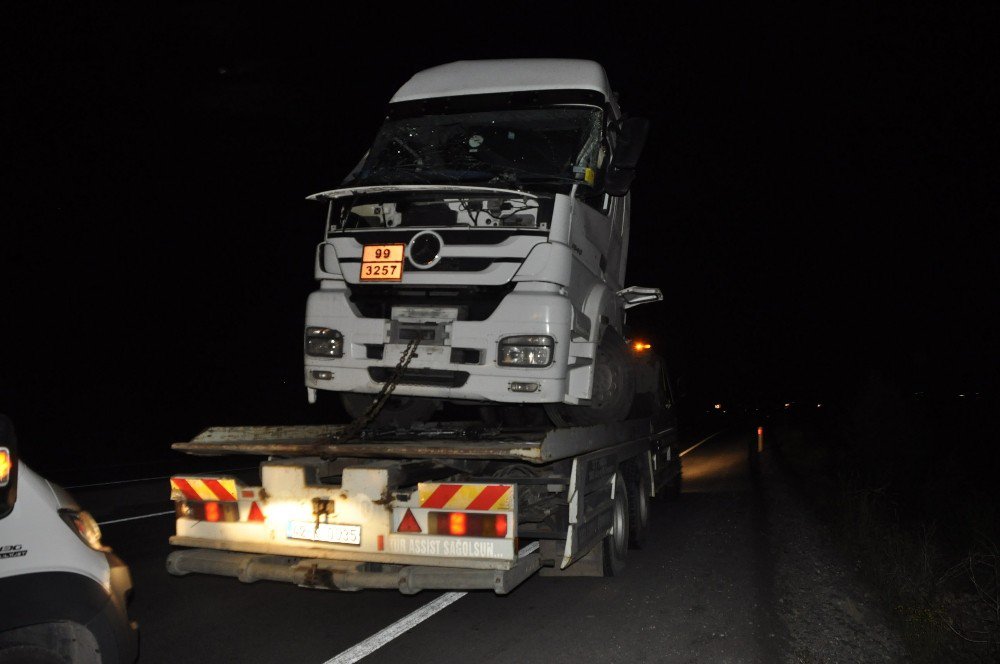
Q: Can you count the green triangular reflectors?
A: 0